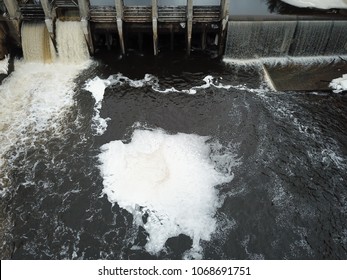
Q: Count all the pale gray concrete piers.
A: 7